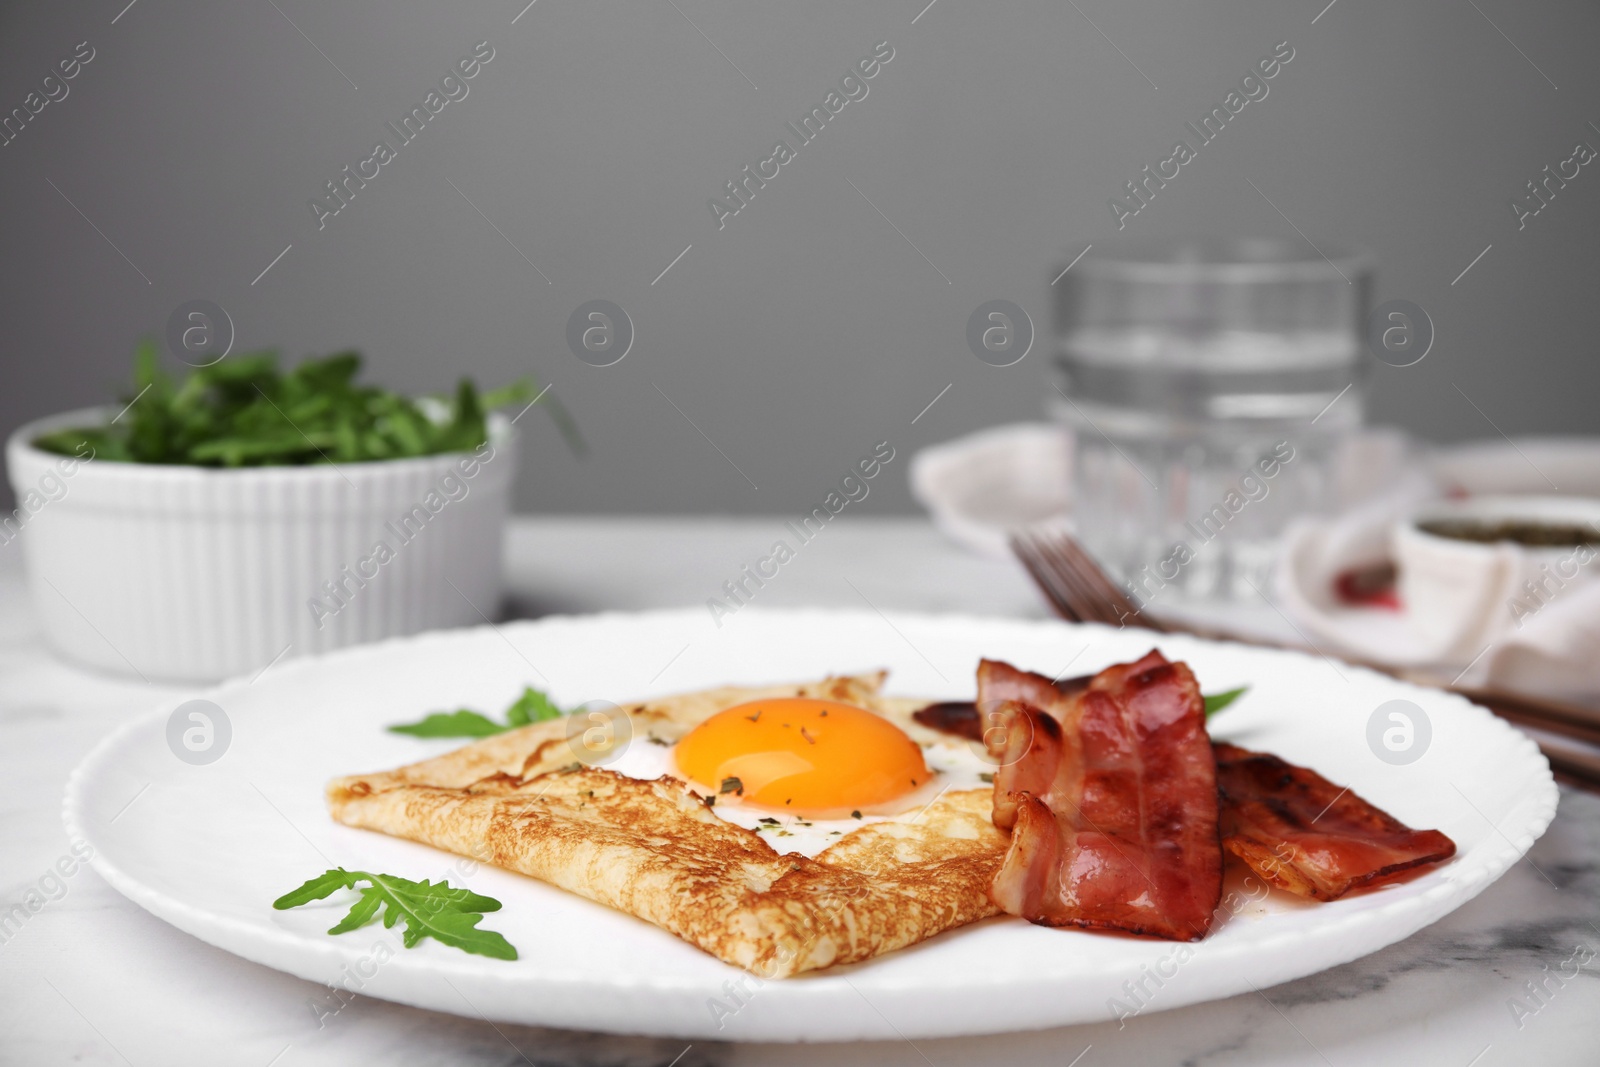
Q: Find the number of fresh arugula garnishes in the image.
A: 3